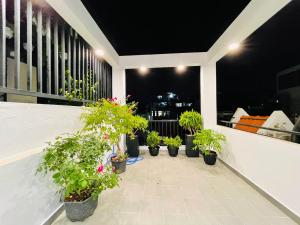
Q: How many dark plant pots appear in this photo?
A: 7